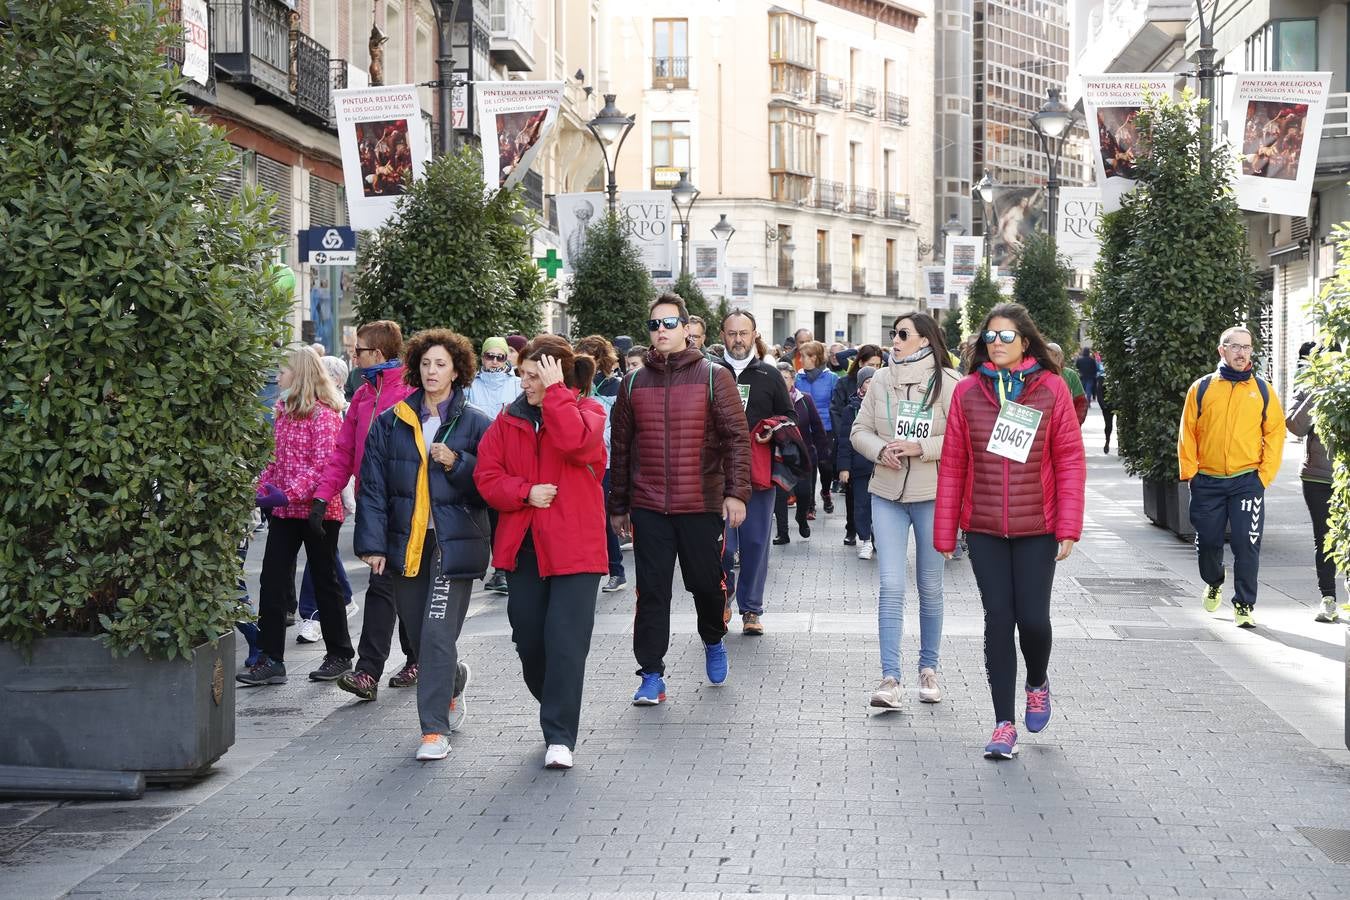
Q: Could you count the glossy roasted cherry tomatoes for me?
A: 0